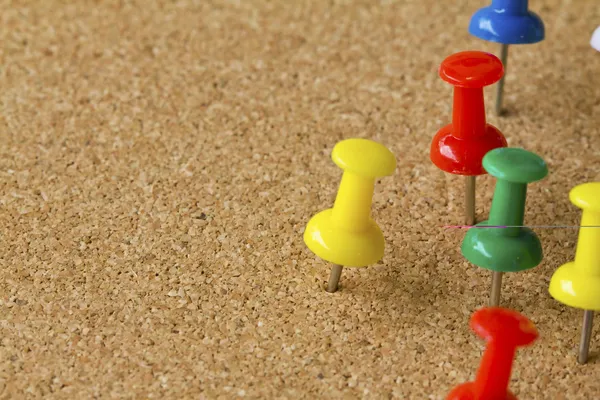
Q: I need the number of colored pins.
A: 6